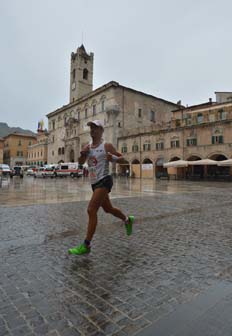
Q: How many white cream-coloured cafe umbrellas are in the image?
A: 3